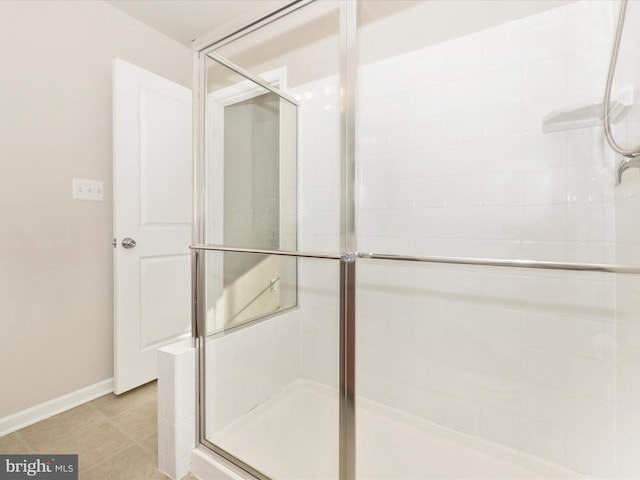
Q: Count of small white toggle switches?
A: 3